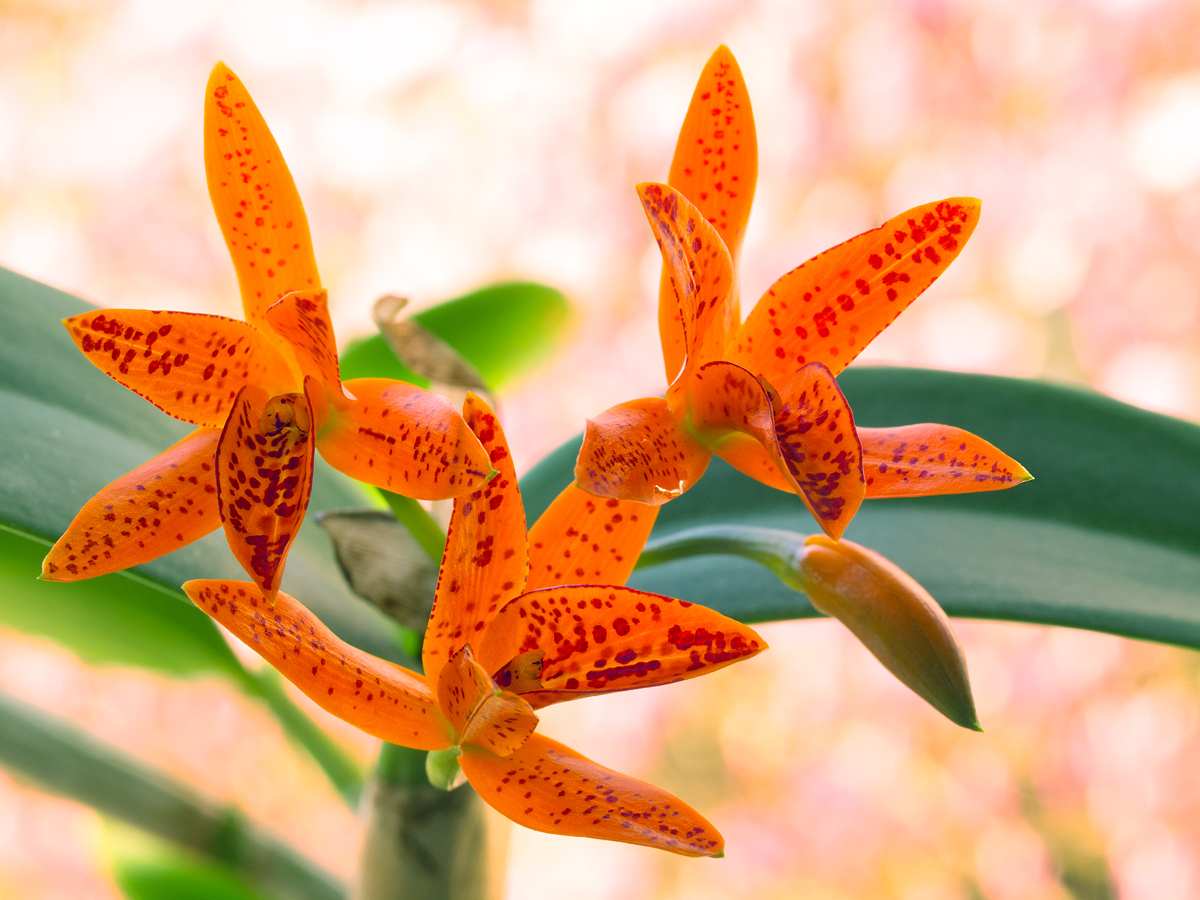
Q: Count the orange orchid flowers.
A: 3